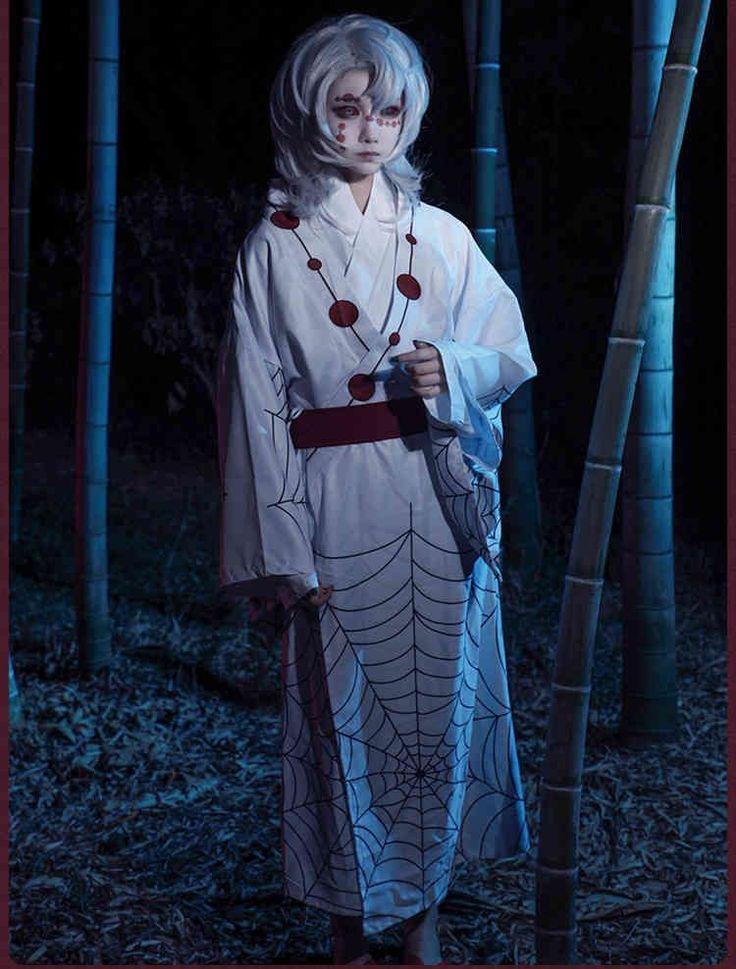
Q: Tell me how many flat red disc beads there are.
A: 7